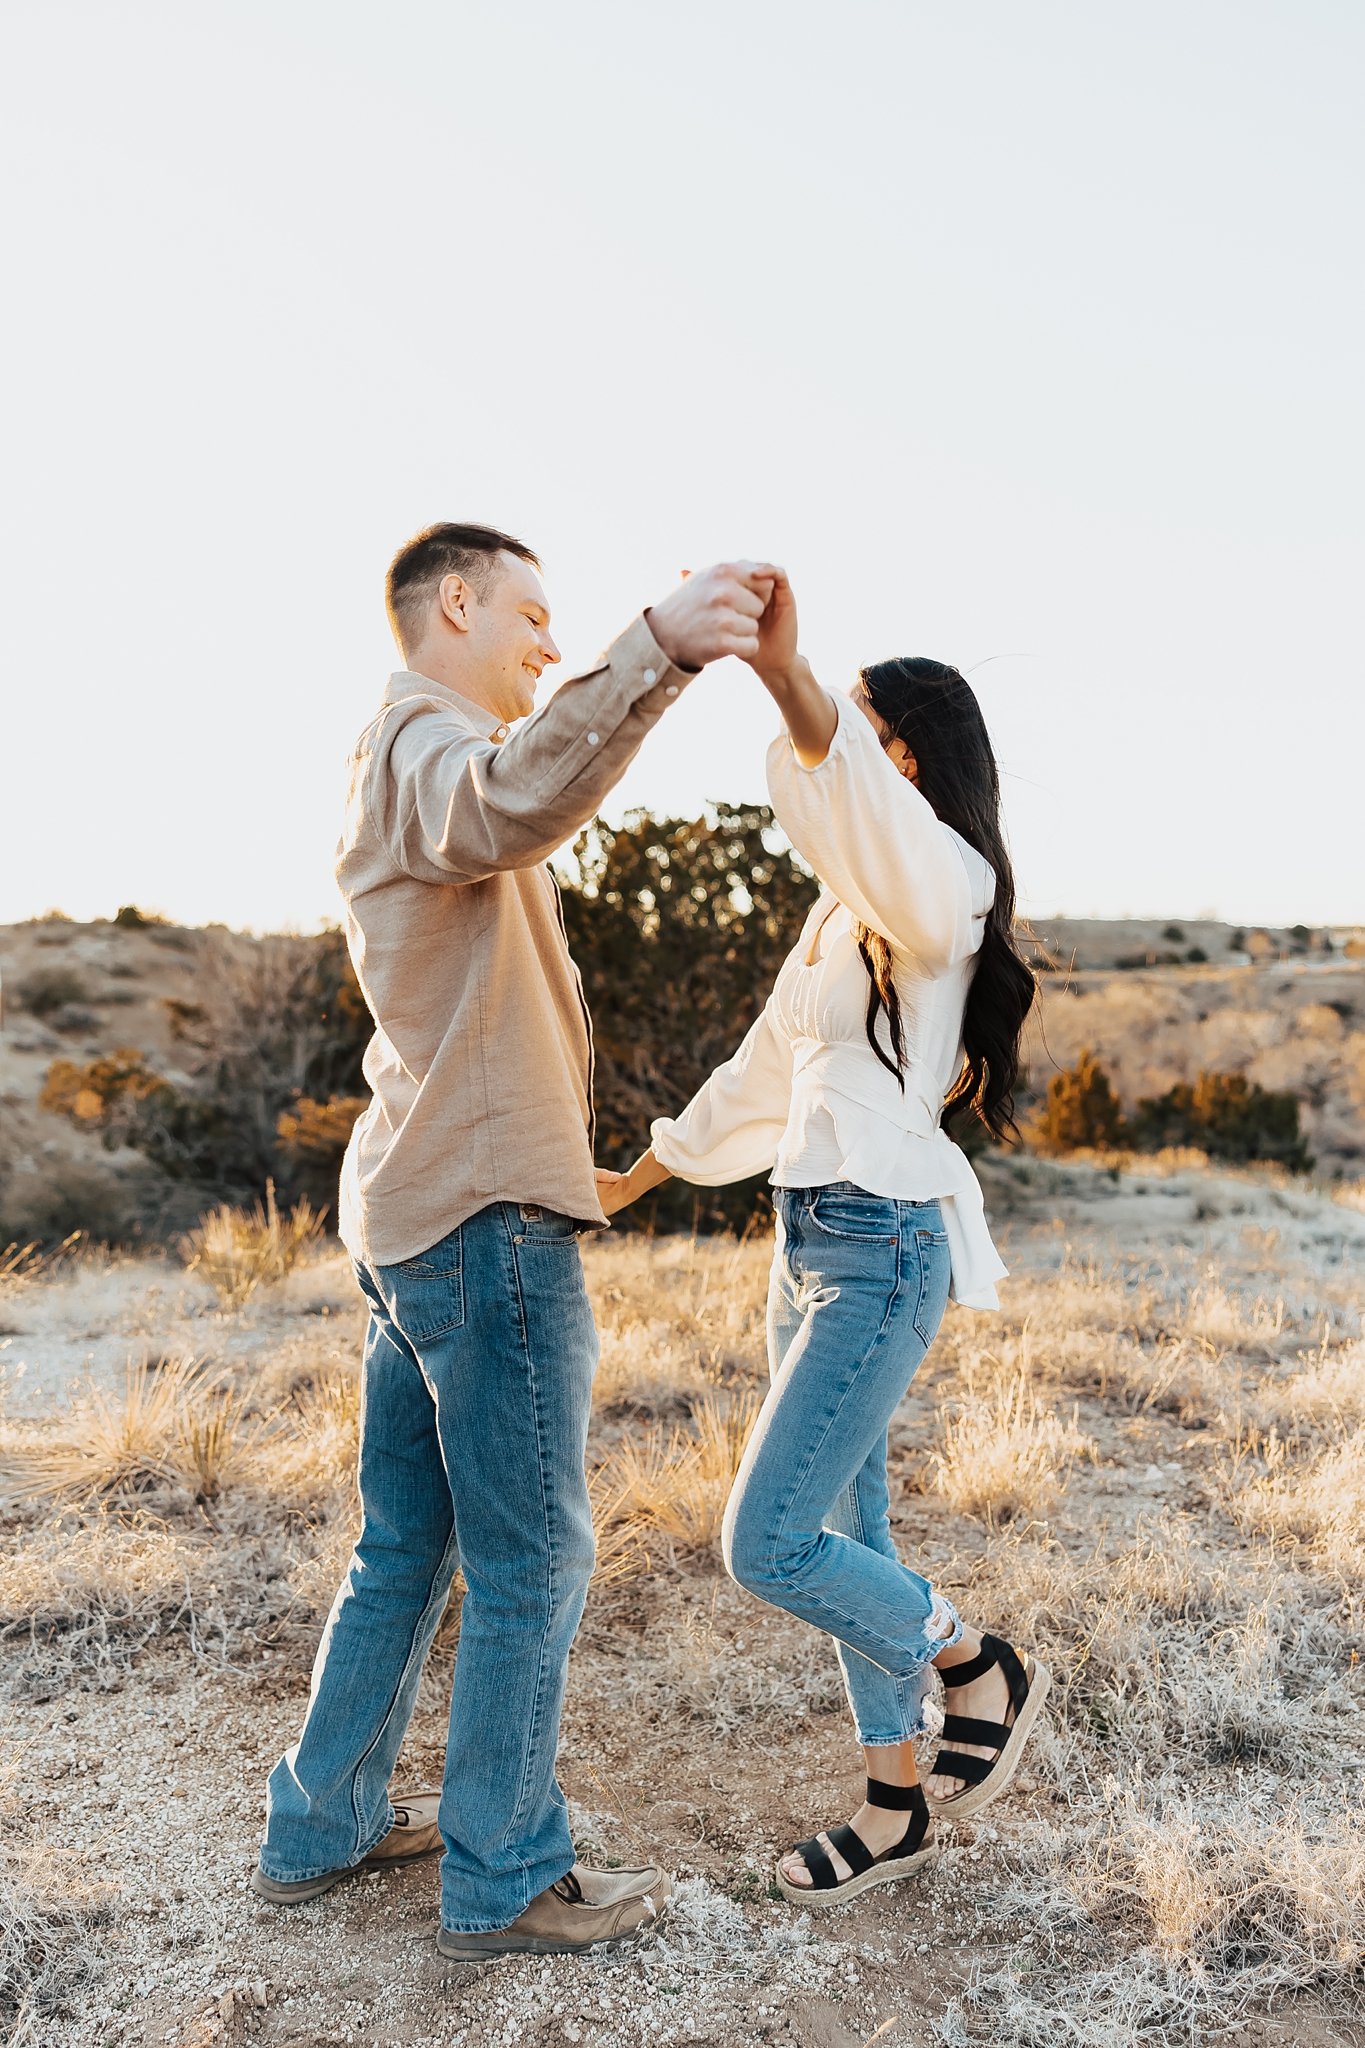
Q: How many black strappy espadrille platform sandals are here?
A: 2